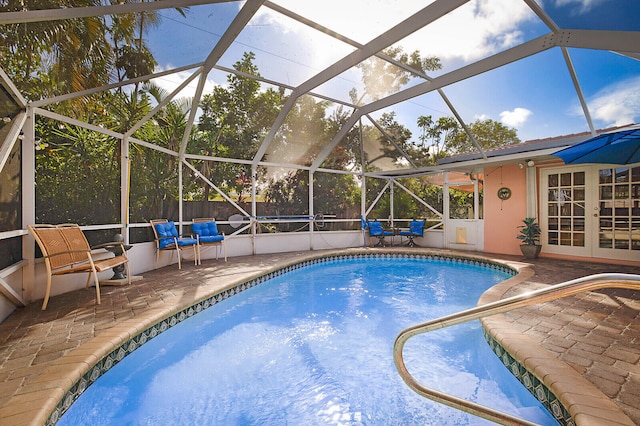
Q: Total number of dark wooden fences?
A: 1